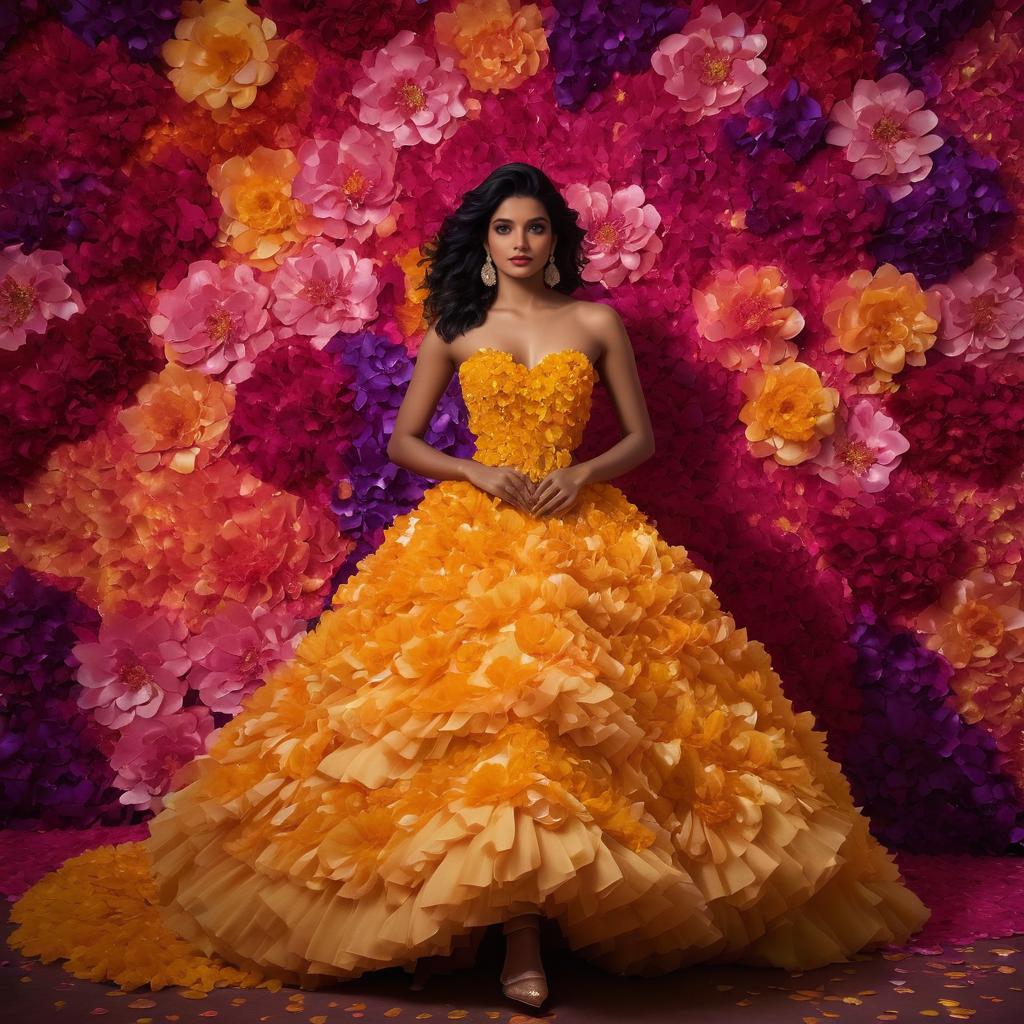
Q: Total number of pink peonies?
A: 13